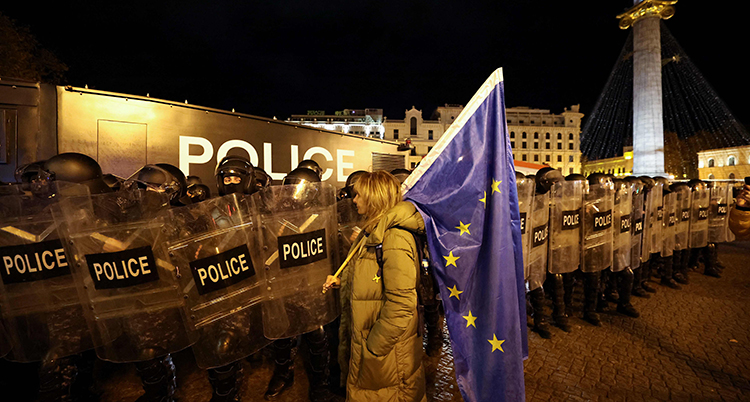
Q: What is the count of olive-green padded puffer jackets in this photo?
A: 1